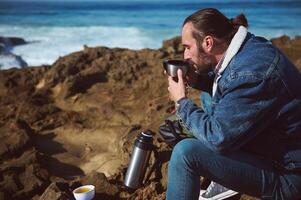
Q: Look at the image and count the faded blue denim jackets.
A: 1